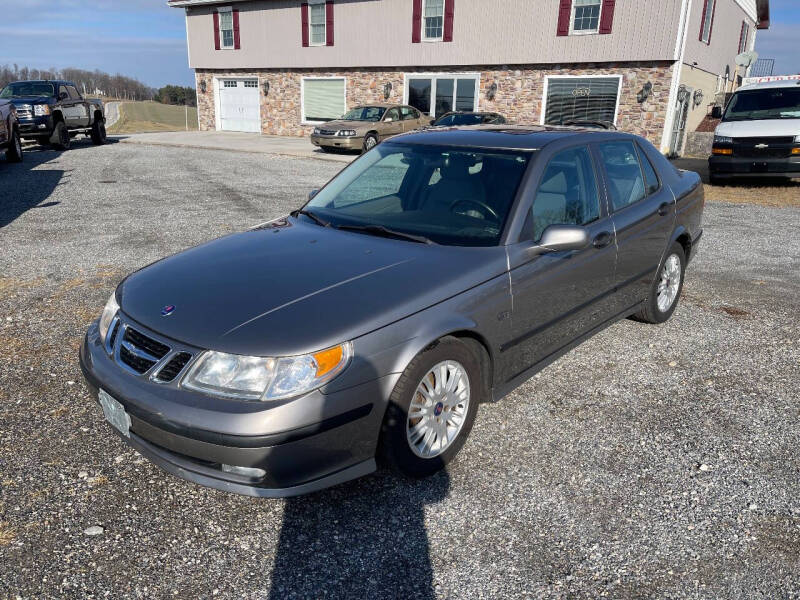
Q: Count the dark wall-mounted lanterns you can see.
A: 7